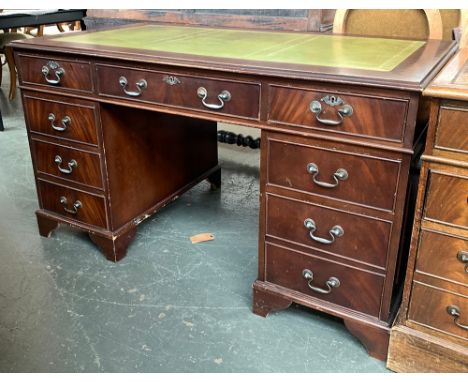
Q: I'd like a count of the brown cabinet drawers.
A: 13